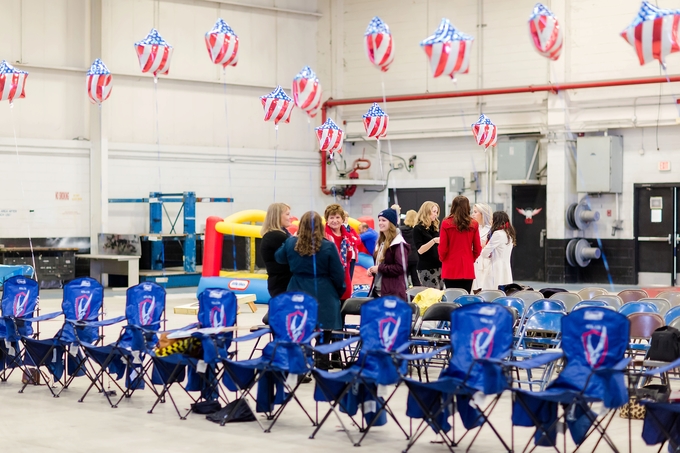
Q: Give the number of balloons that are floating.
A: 13